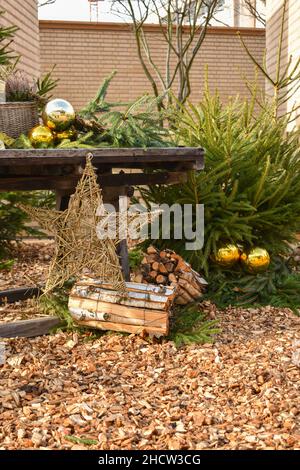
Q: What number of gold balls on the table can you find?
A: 2